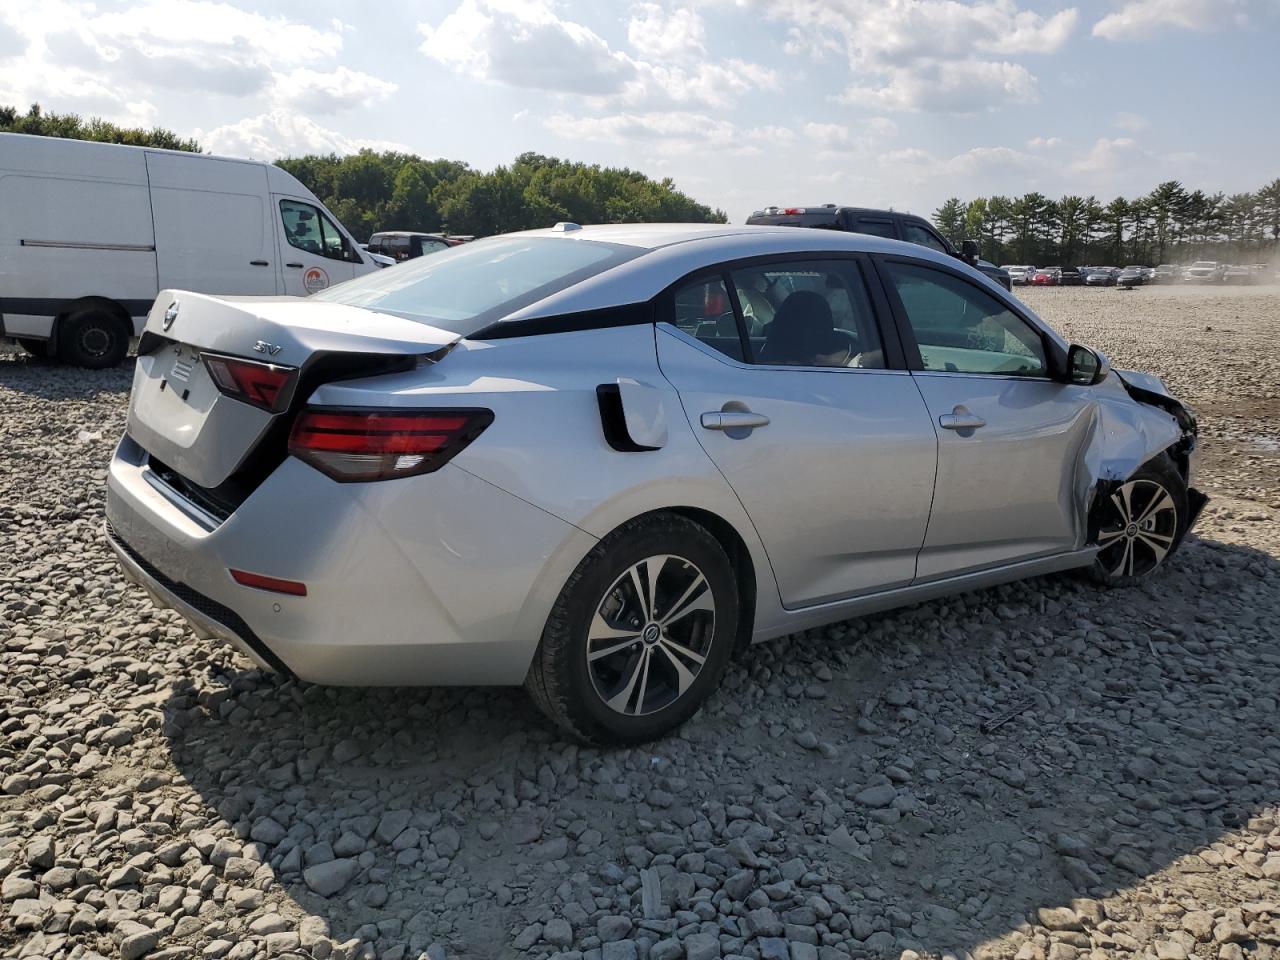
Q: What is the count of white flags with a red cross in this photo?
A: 0